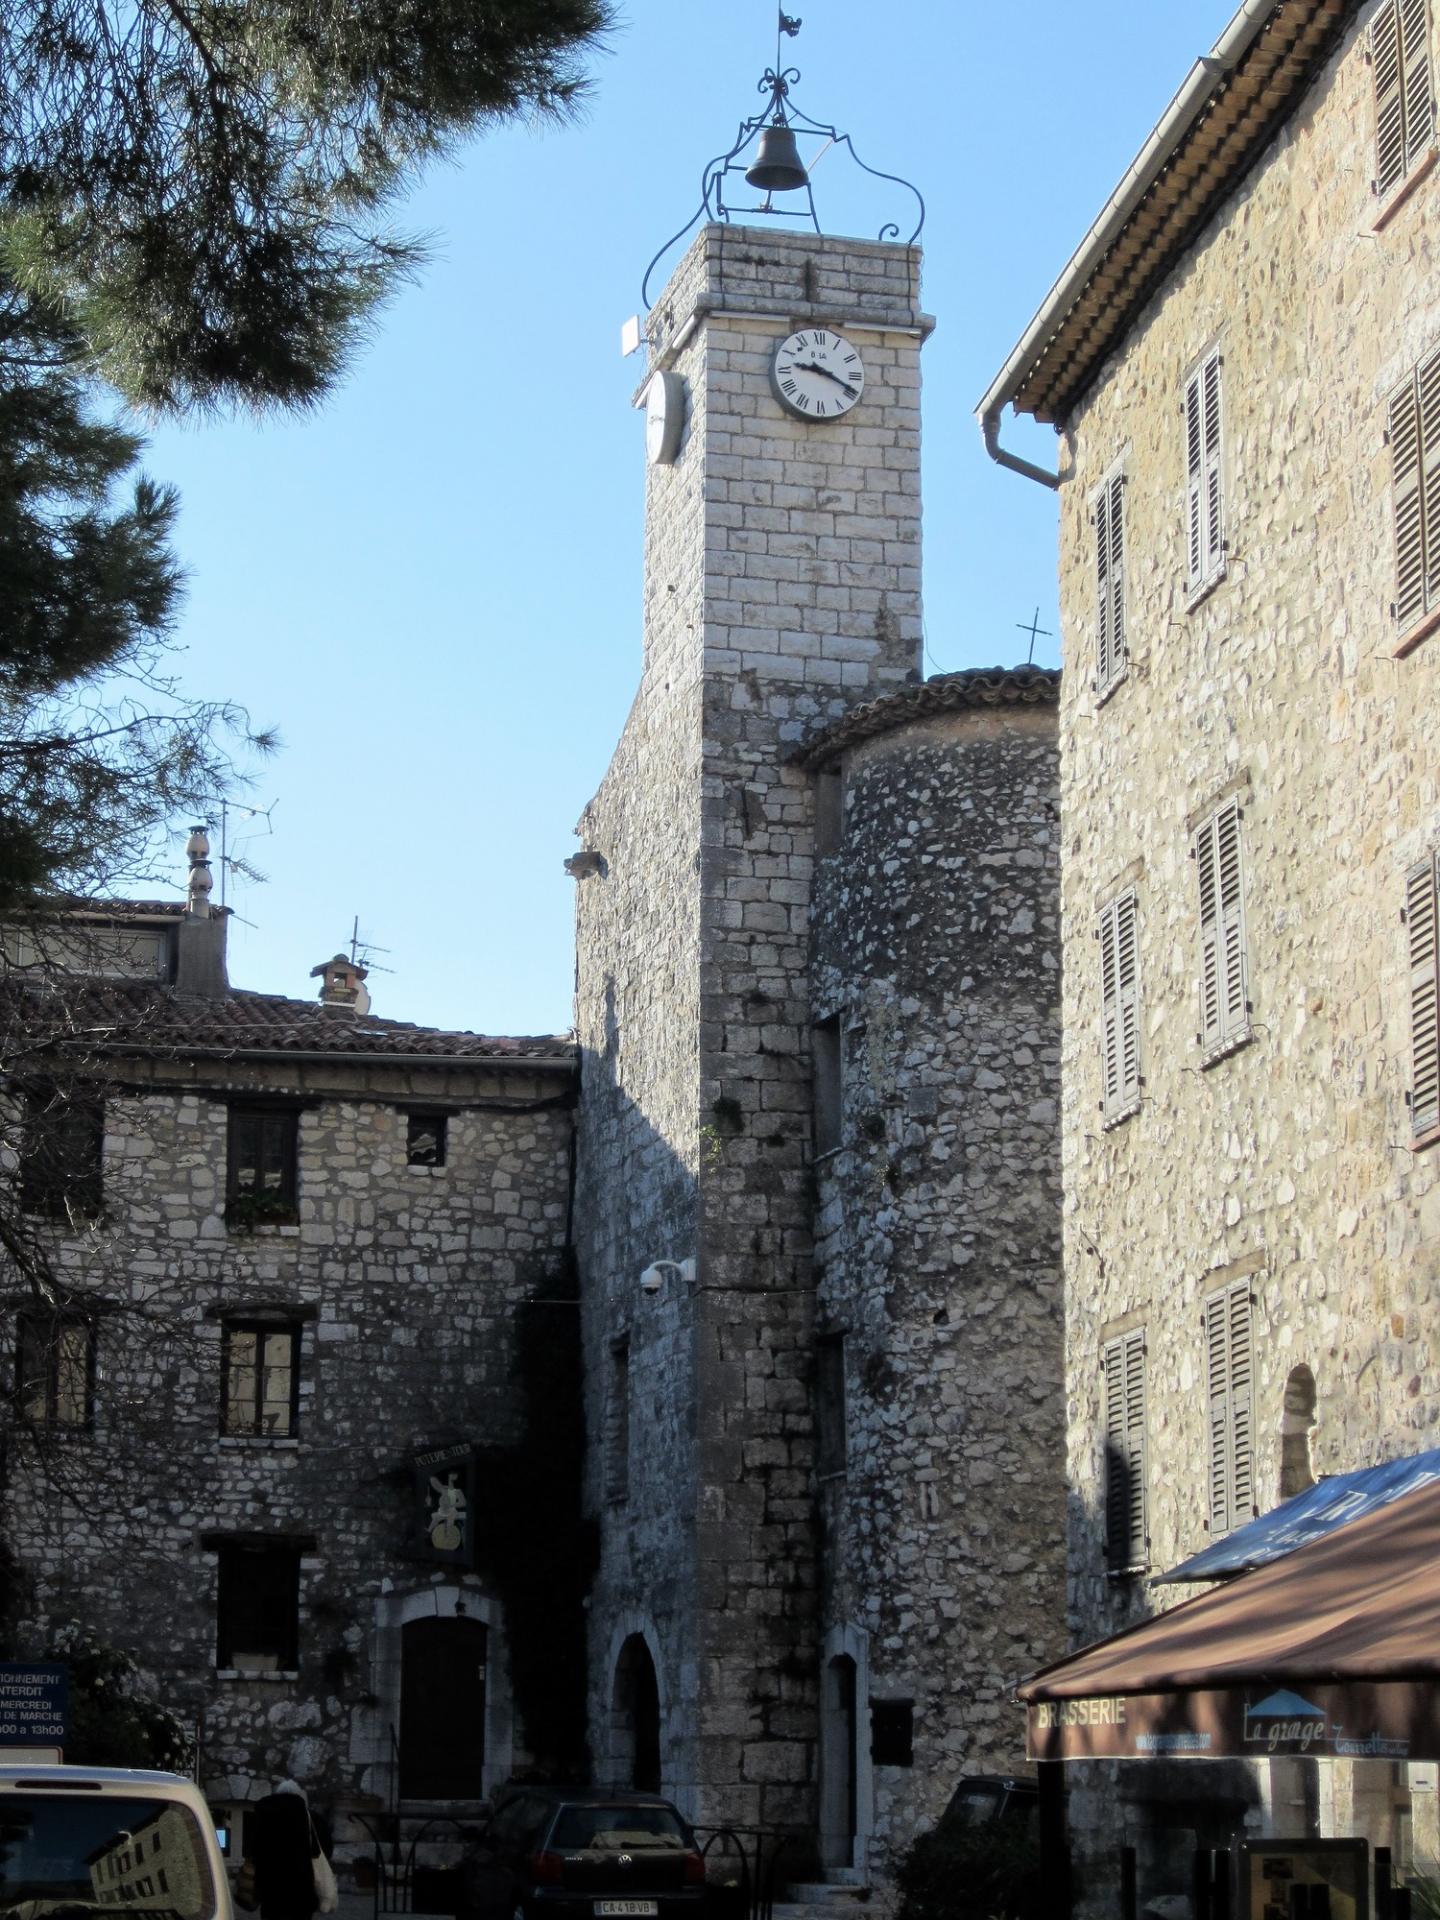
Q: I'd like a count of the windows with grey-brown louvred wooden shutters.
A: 9